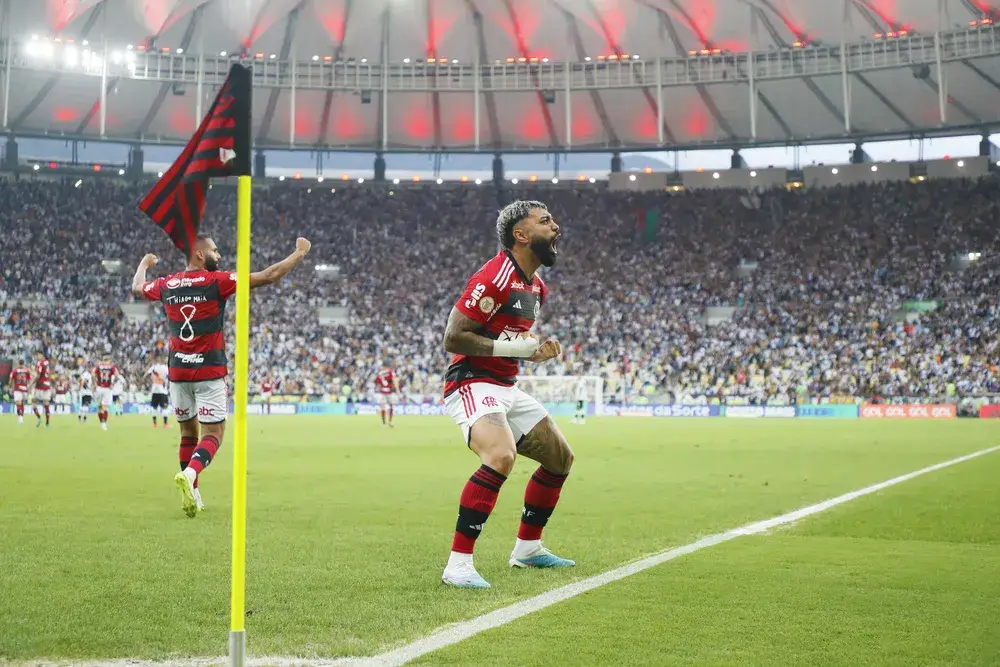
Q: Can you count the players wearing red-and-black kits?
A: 8